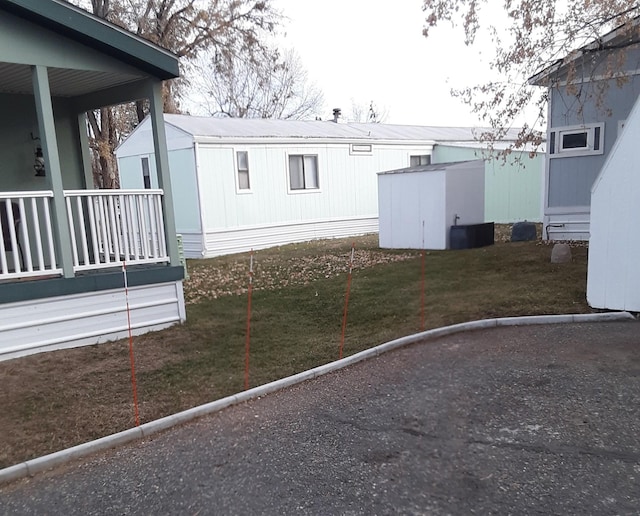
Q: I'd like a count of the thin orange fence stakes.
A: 4